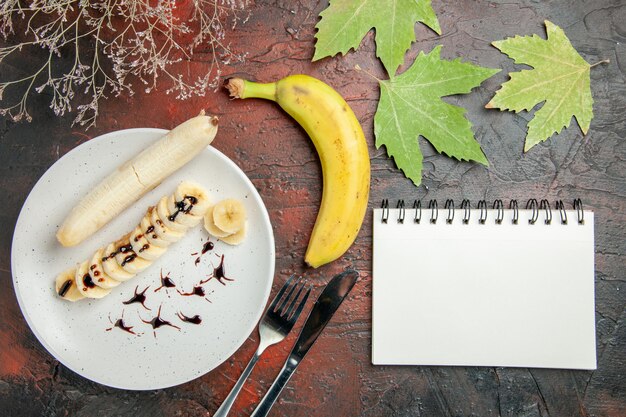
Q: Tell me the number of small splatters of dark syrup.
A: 8